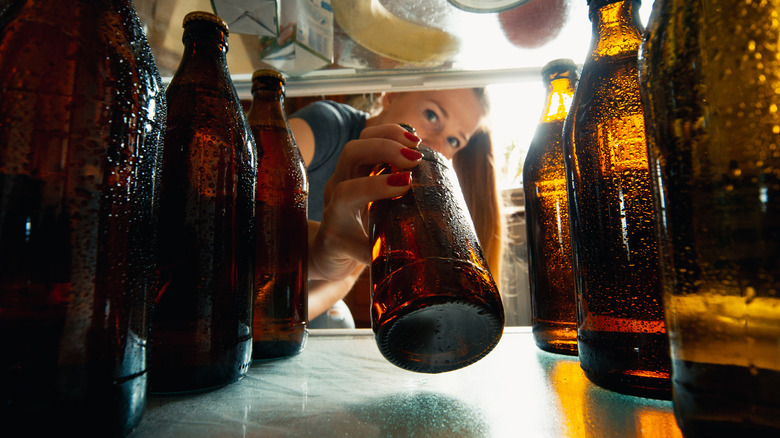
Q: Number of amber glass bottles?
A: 7